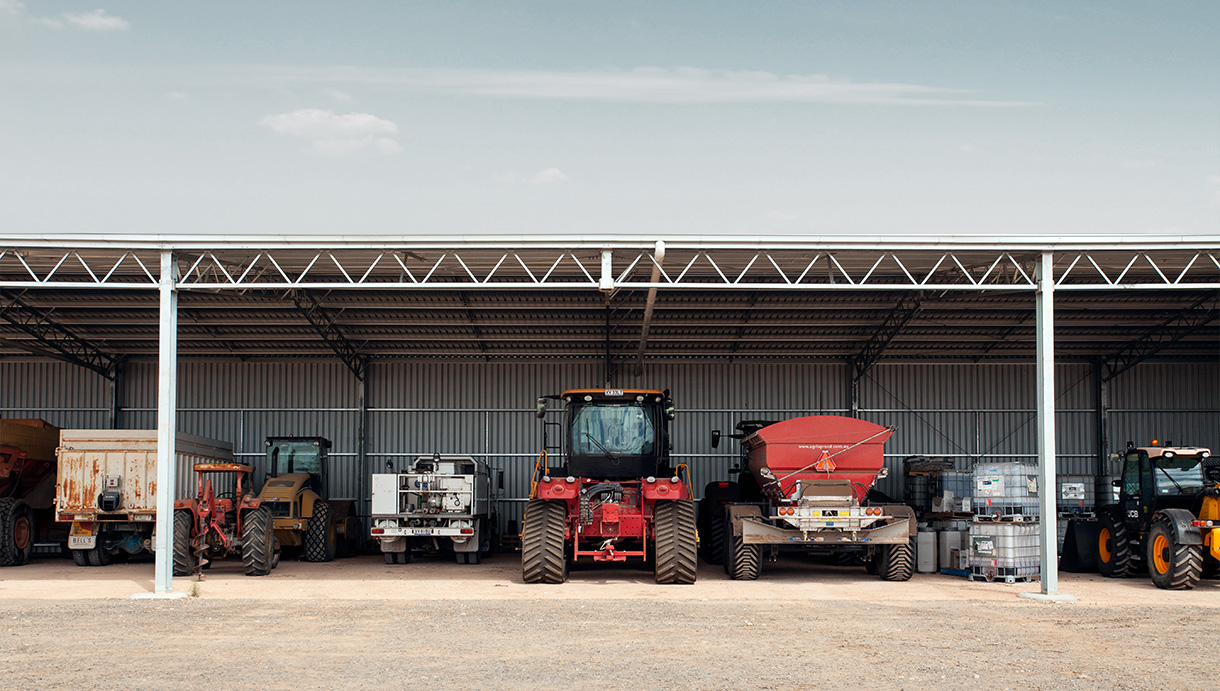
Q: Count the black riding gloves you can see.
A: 0